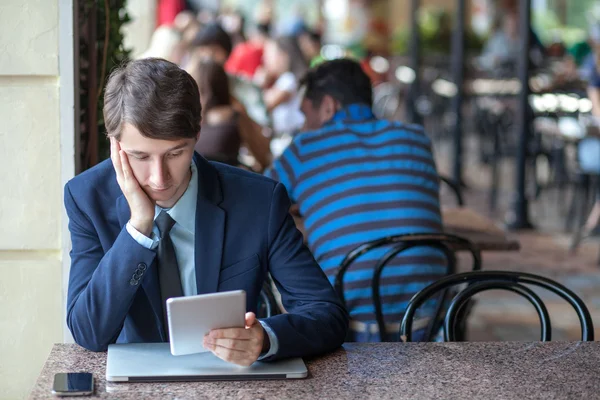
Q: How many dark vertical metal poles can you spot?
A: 3